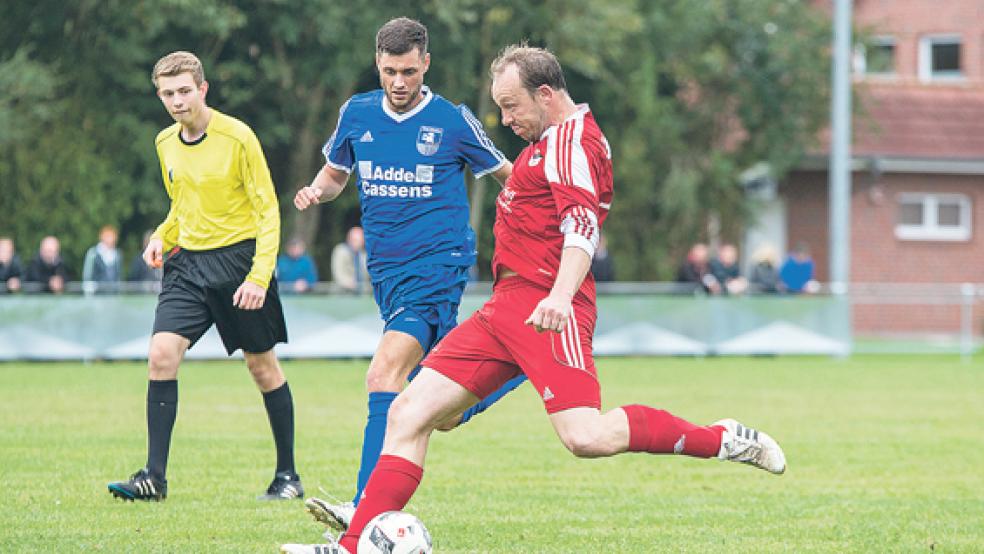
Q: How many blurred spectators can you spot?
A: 11